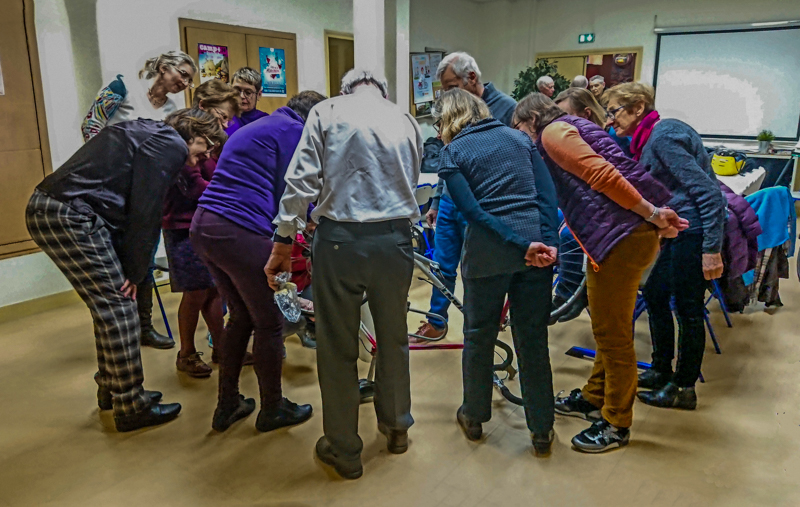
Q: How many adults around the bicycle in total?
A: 11